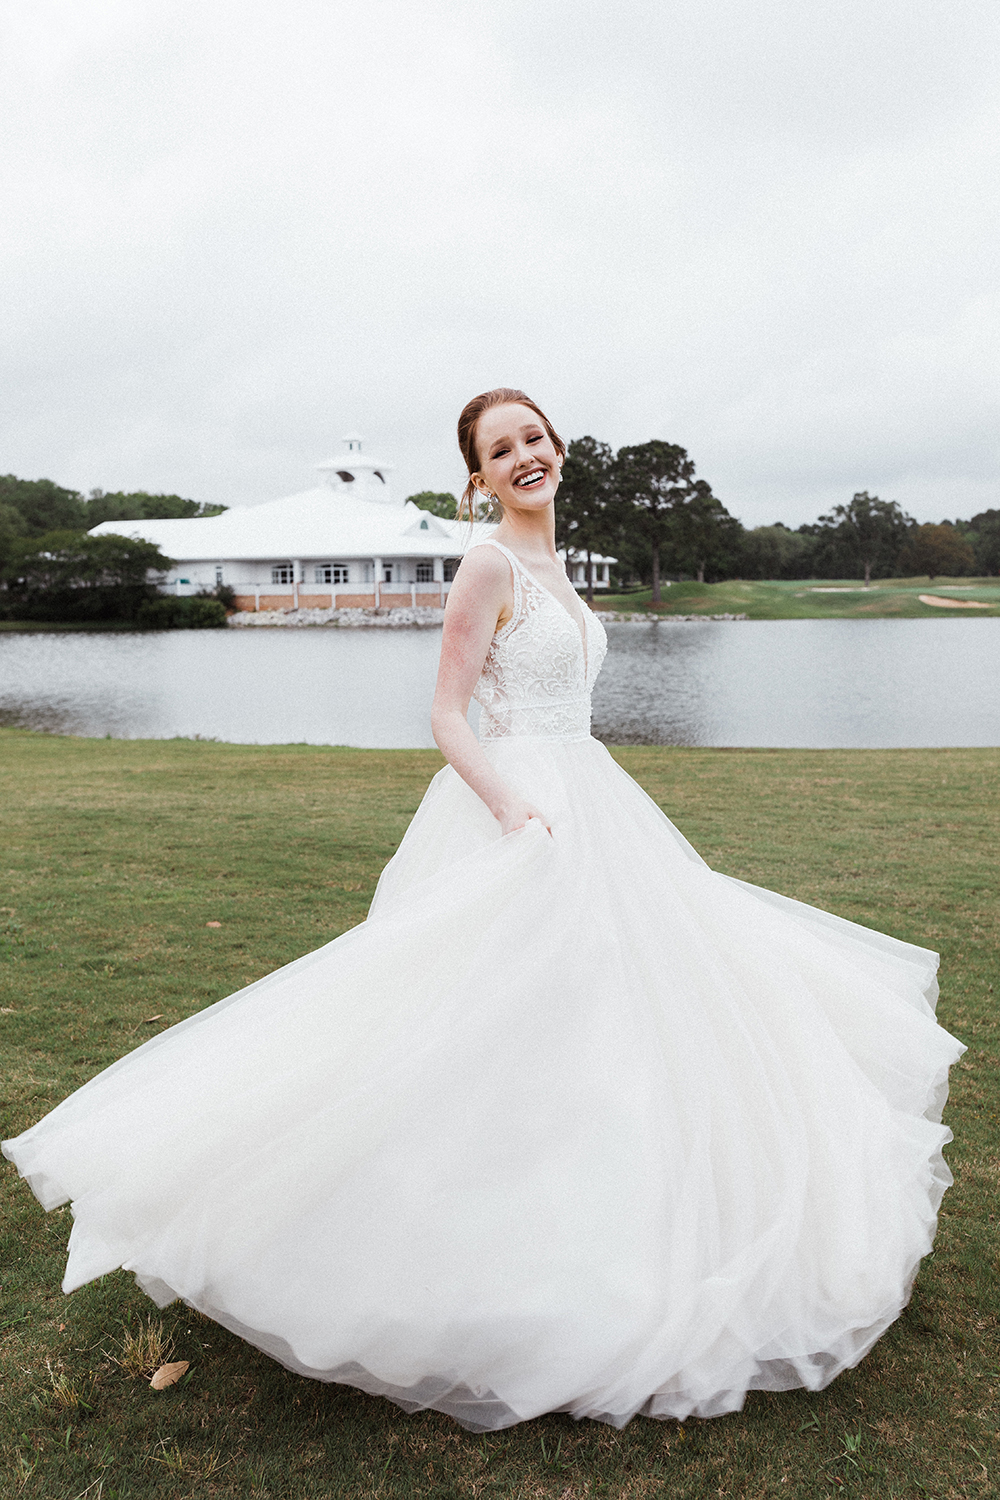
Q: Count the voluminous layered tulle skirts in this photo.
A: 1